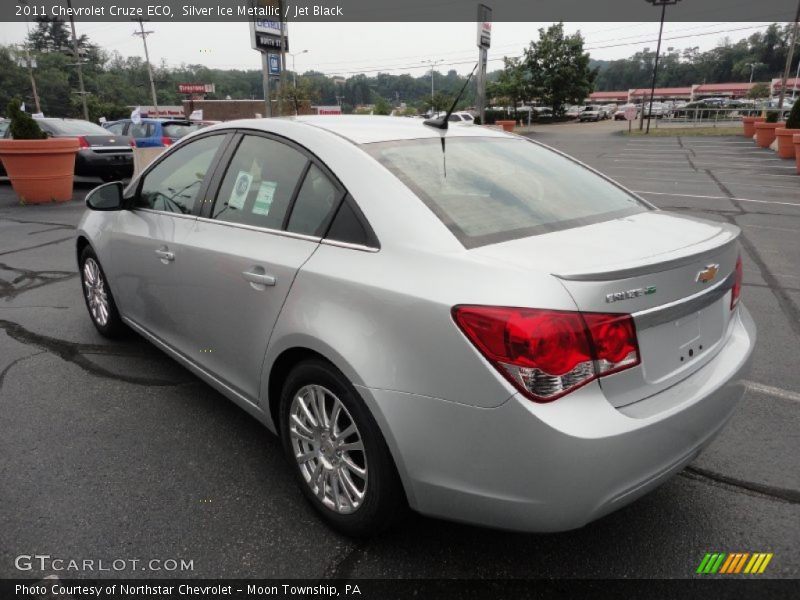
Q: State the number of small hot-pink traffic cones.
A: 0